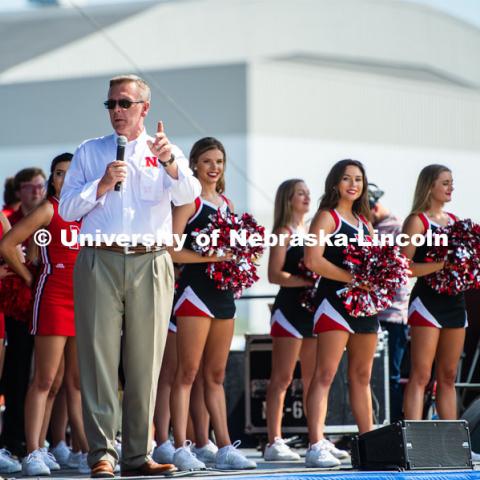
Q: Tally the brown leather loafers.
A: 2